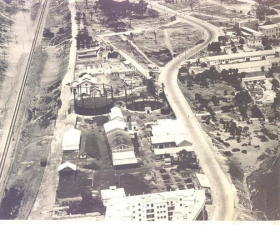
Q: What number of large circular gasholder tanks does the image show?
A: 2